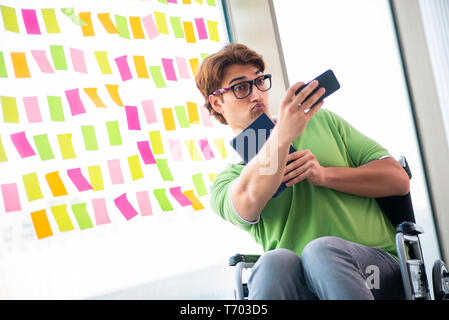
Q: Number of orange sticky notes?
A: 15